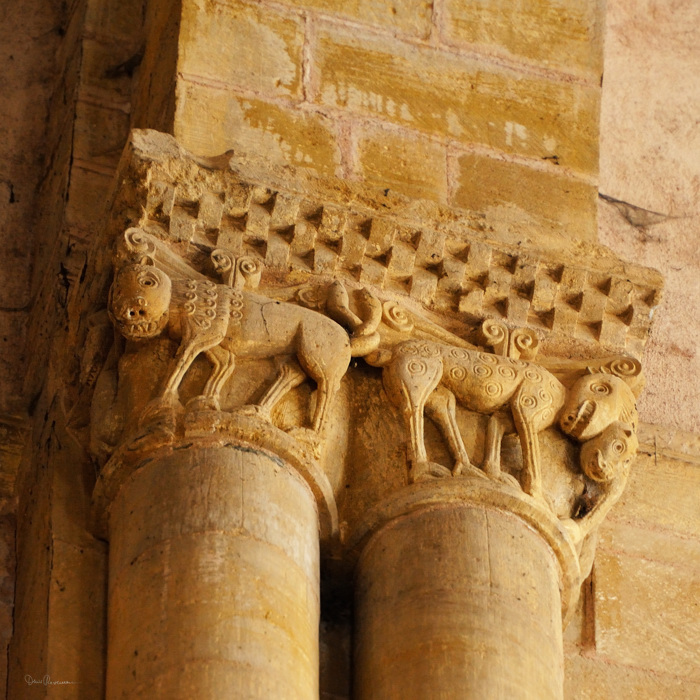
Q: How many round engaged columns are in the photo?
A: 2